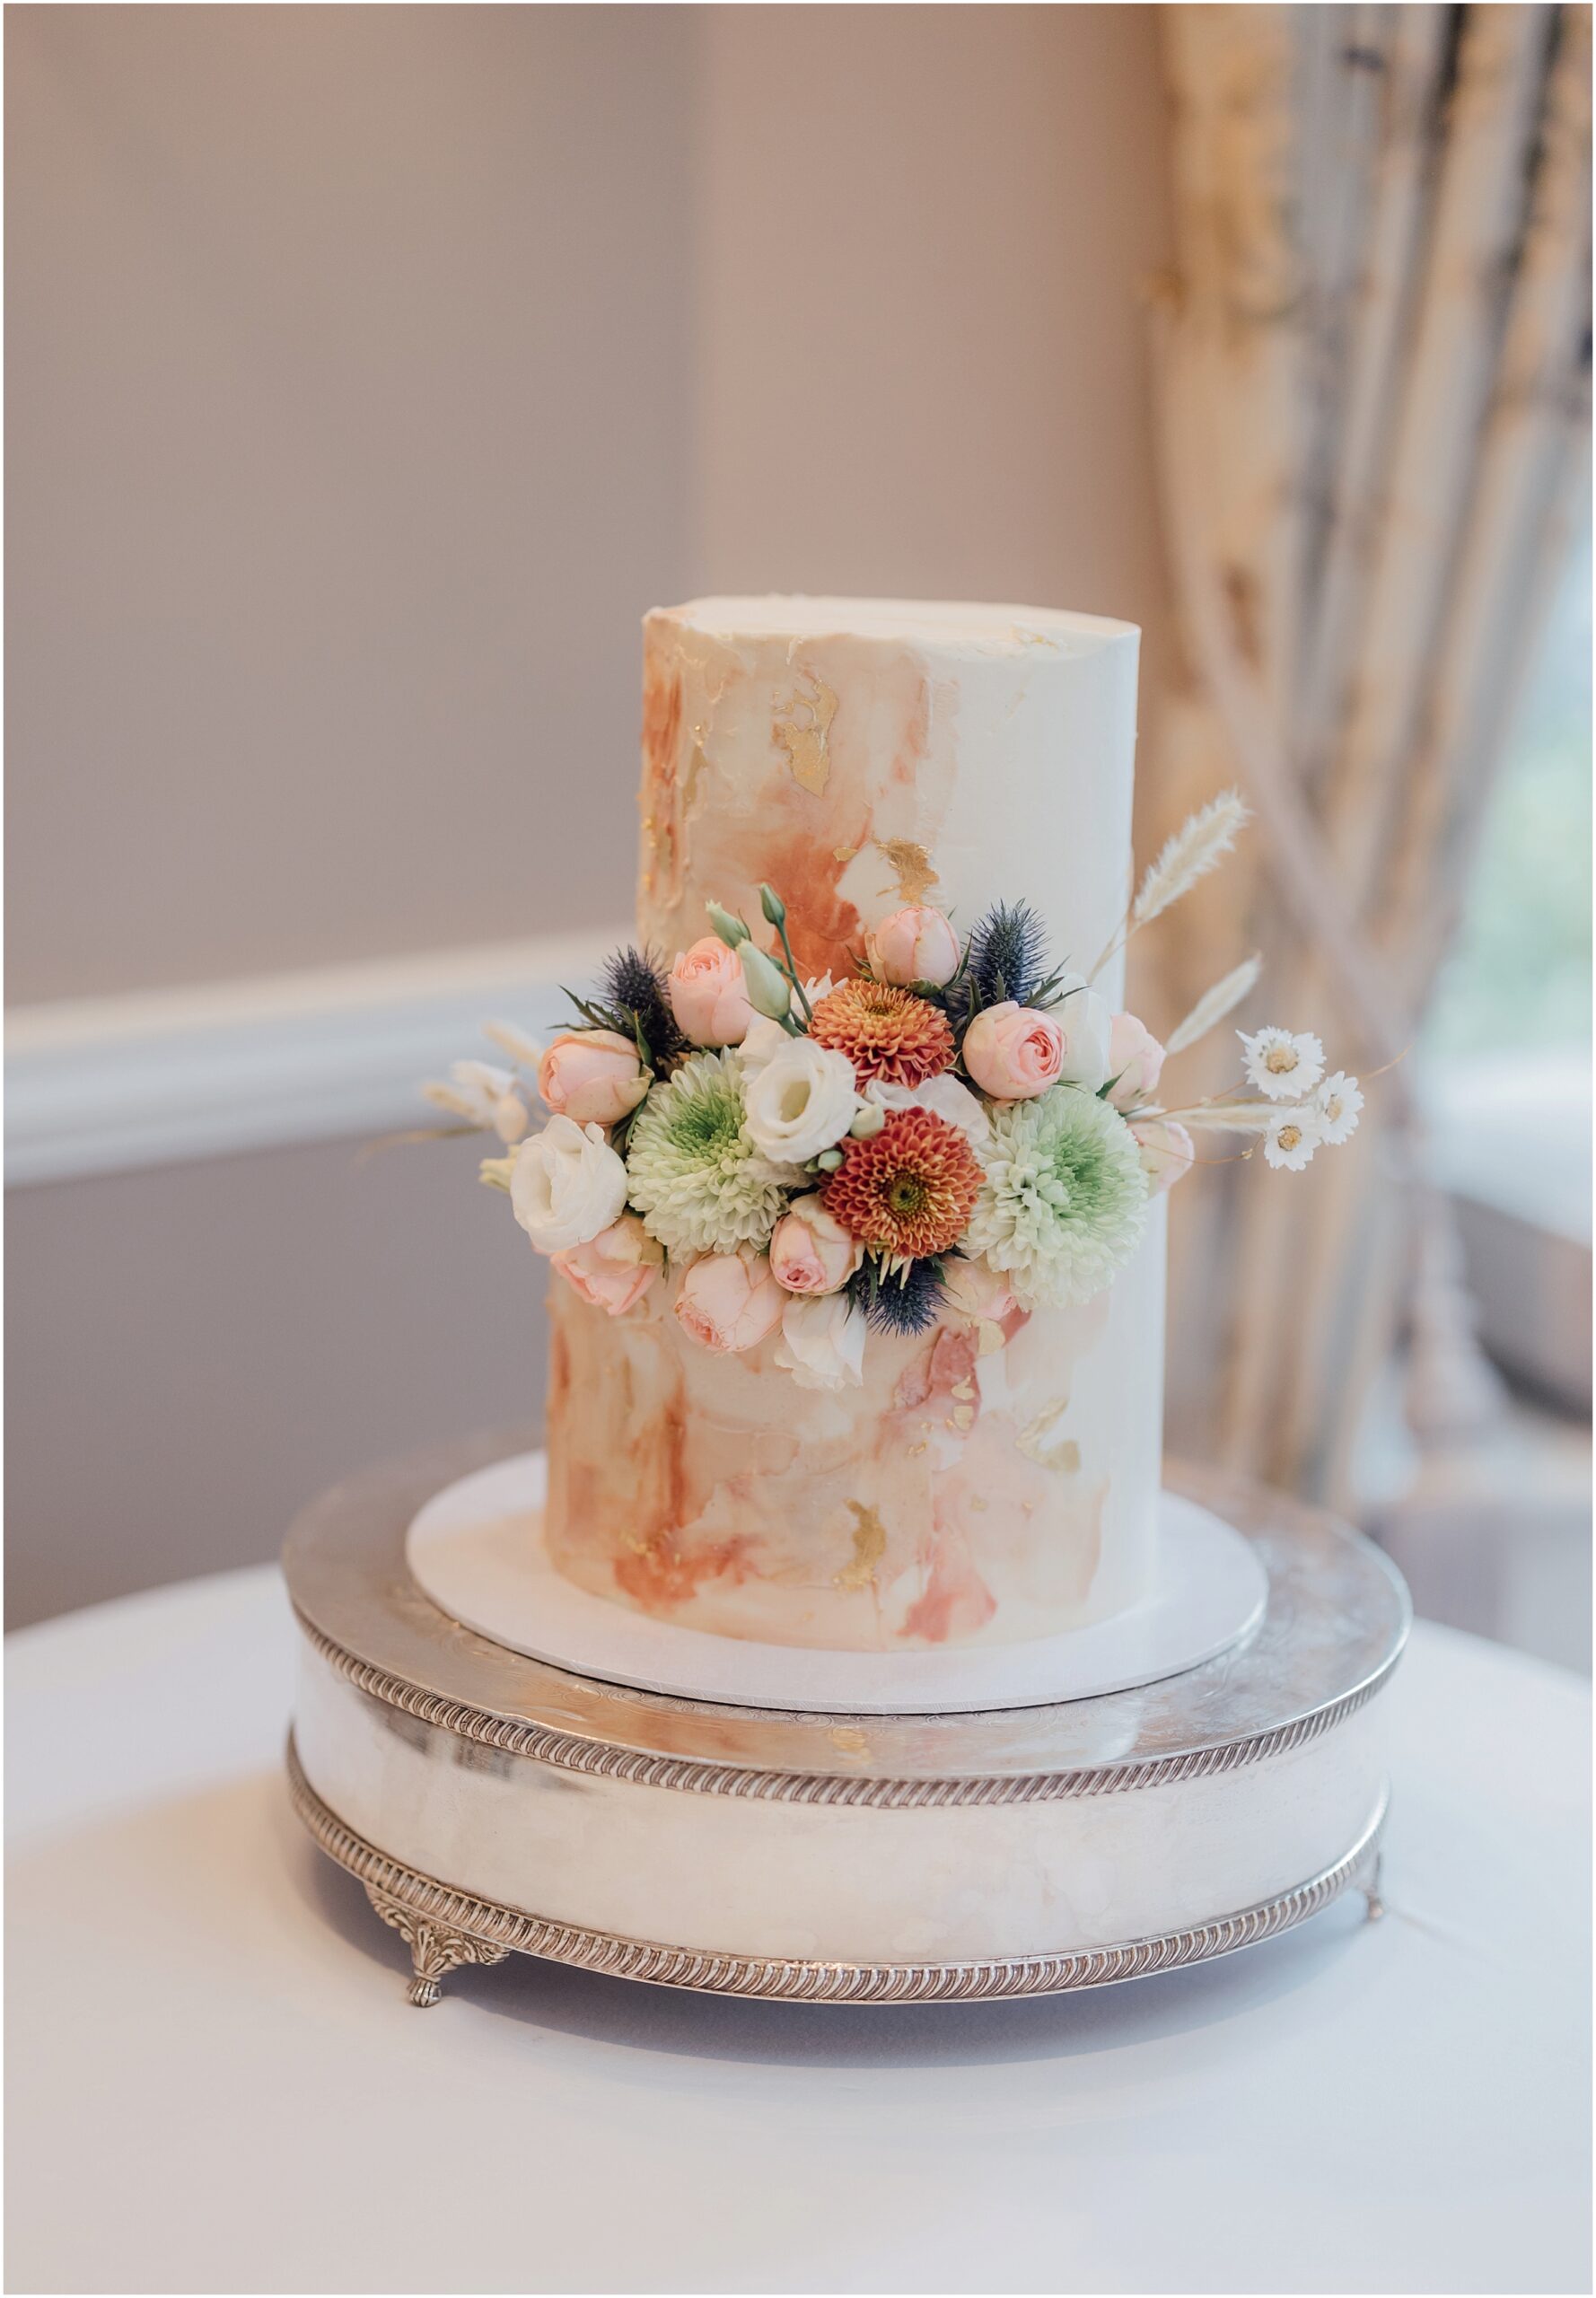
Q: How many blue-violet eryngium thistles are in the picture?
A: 3